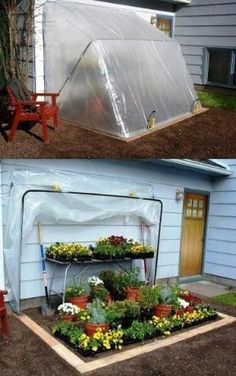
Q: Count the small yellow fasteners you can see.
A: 4